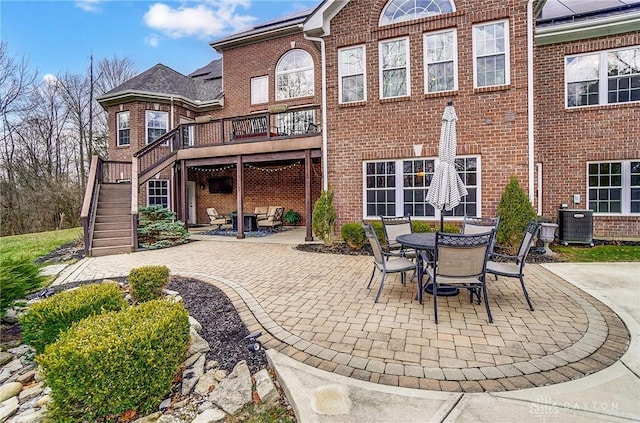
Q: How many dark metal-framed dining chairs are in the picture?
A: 5